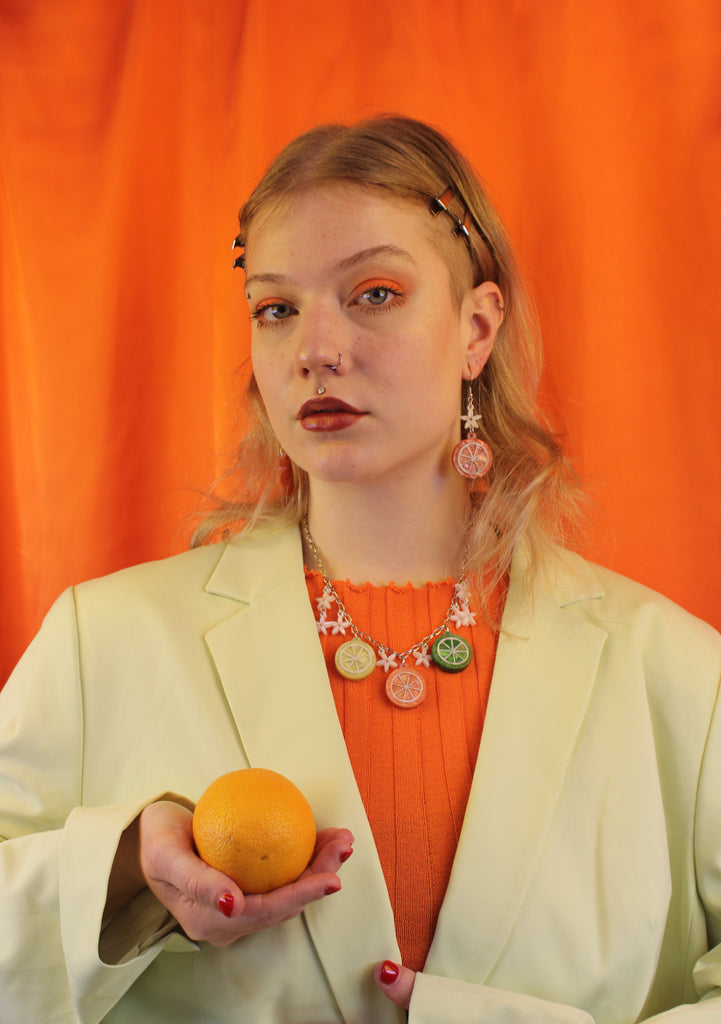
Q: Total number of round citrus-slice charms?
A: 4